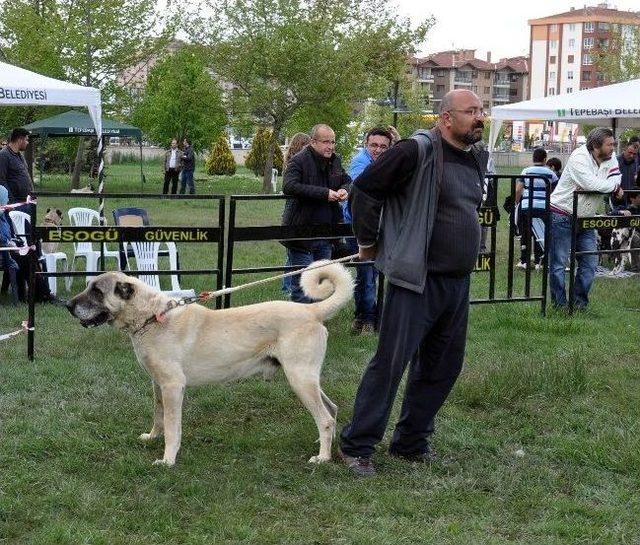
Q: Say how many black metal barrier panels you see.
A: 4